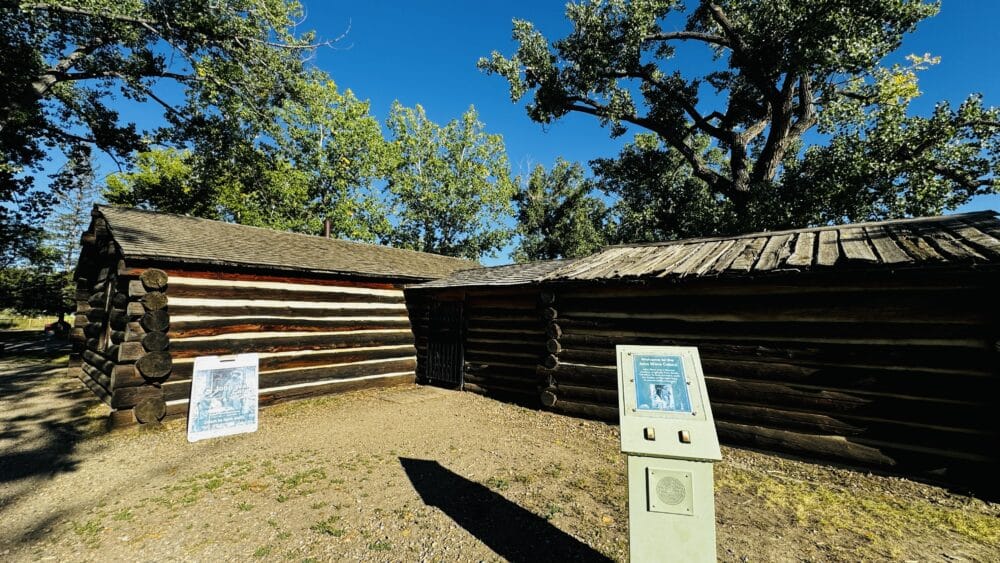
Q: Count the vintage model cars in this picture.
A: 0